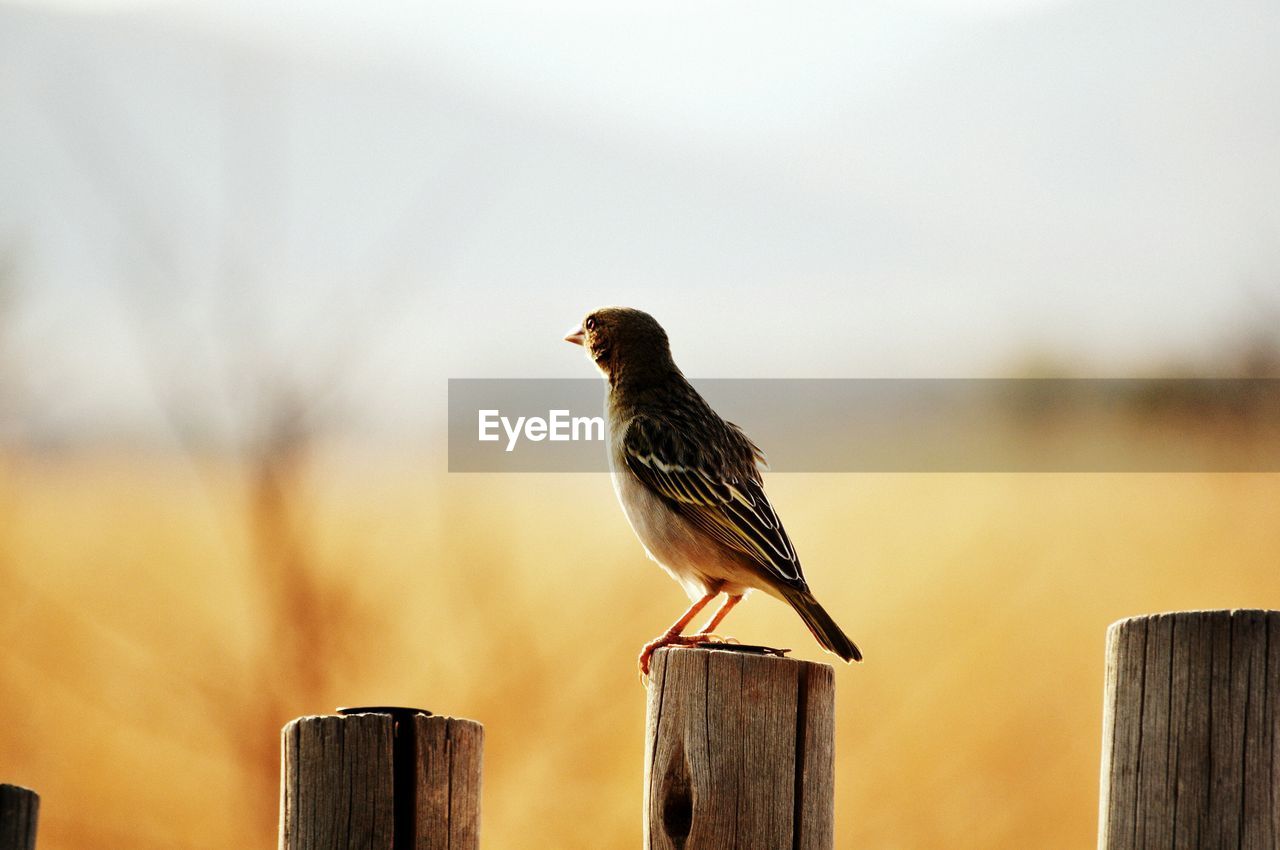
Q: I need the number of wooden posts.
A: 4